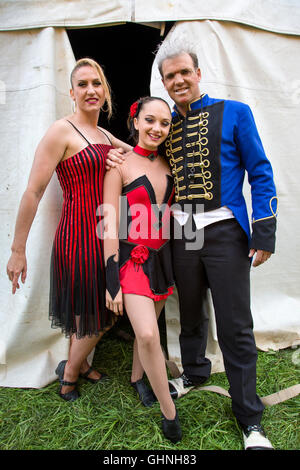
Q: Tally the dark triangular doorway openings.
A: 1